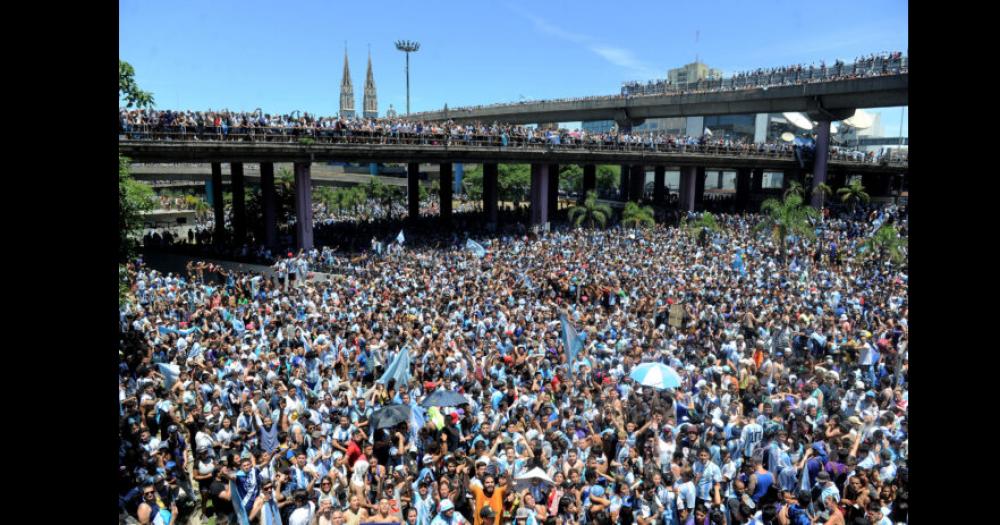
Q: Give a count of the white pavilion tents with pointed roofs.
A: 0